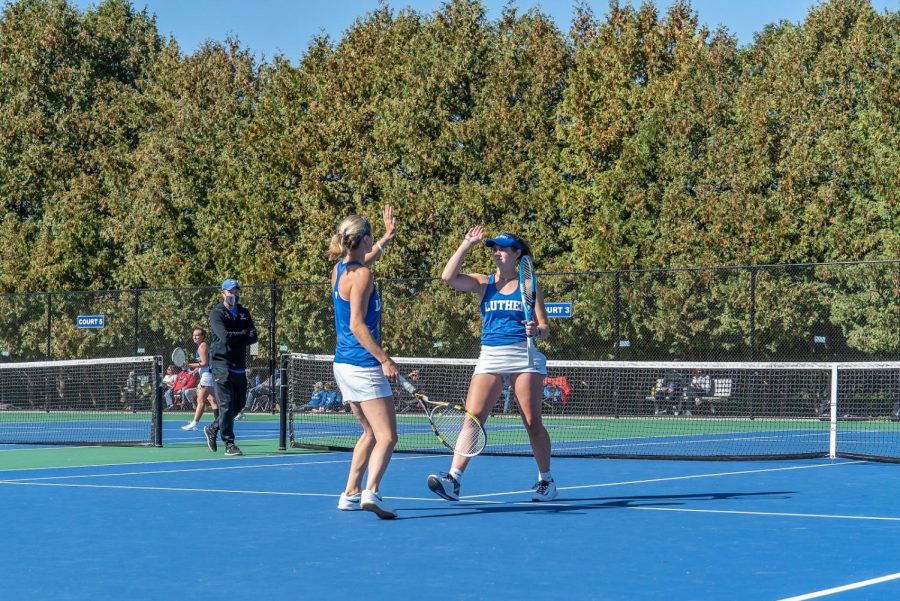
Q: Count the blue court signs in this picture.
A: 2